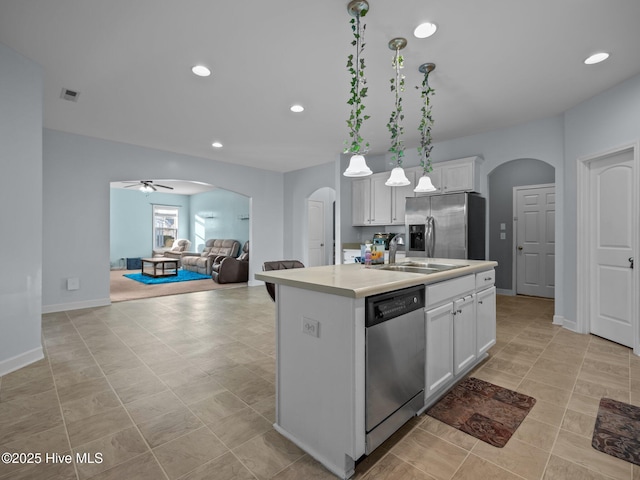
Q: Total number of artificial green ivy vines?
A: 3